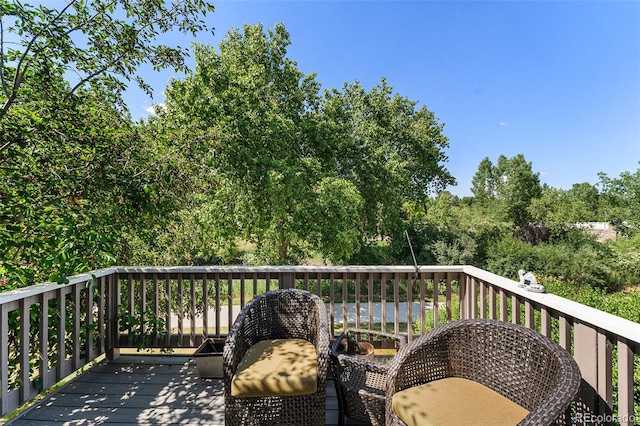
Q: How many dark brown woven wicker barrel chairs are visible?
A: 2